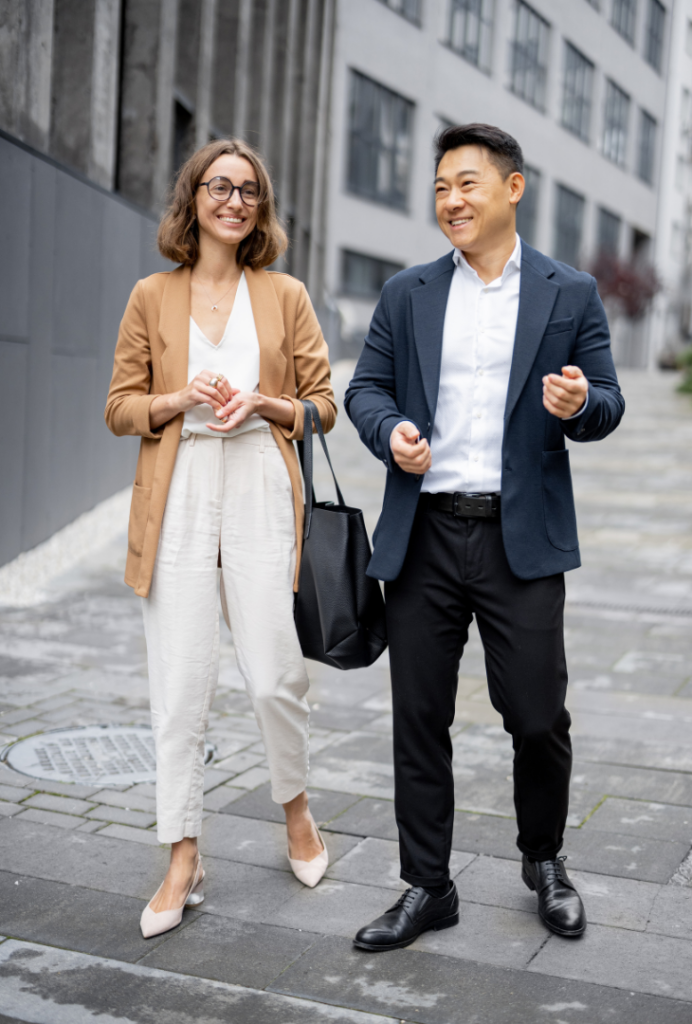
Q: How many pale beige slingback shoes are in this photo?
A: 2